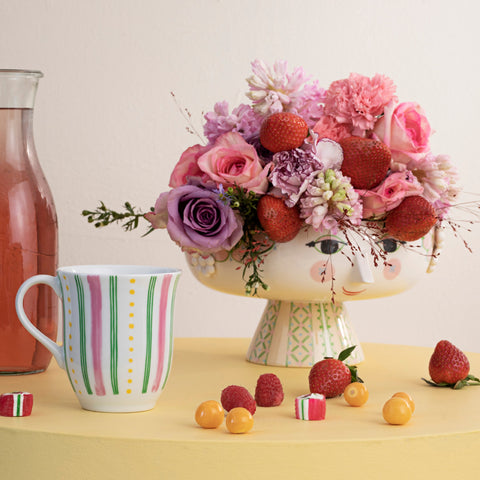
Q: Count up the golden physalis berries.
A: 5